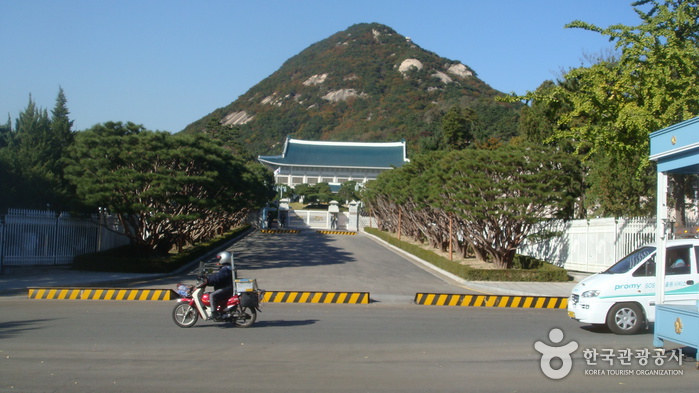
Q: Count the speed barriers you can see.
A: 5